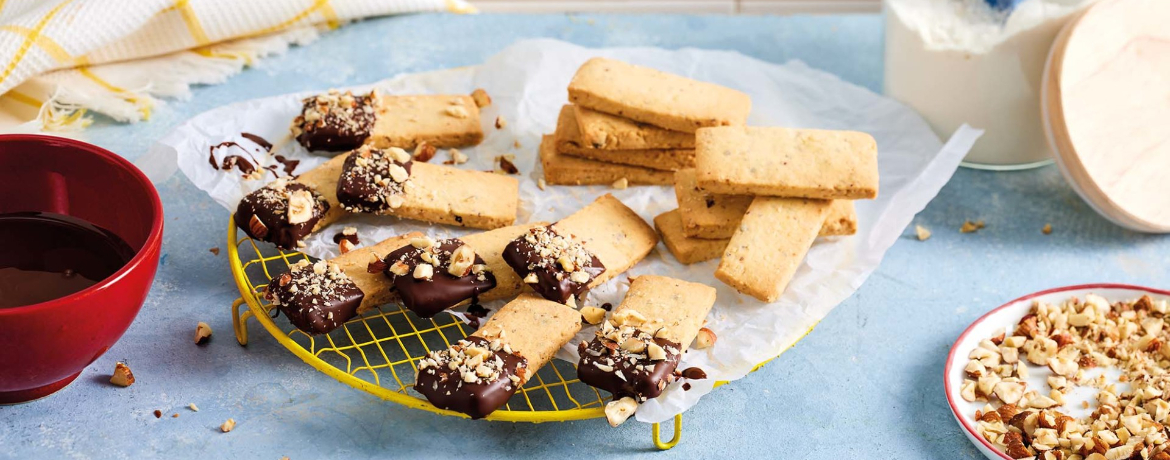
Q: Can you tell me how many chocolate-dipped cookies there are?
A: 8